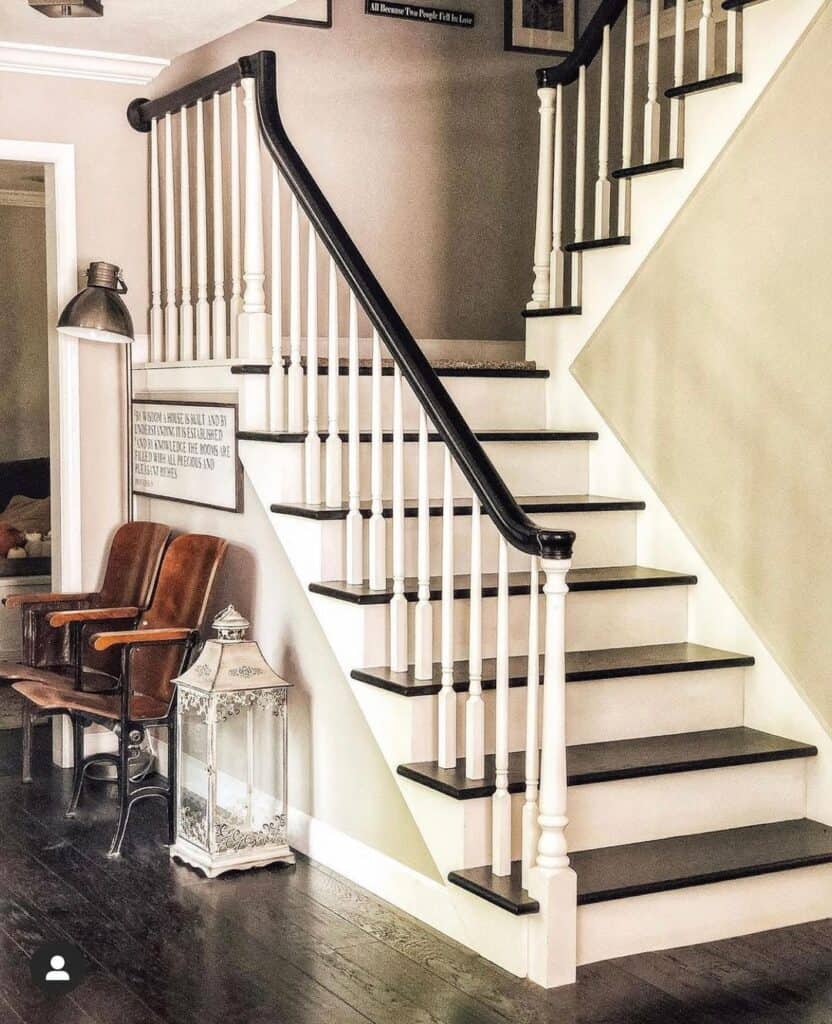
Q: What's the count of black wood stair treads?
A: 12